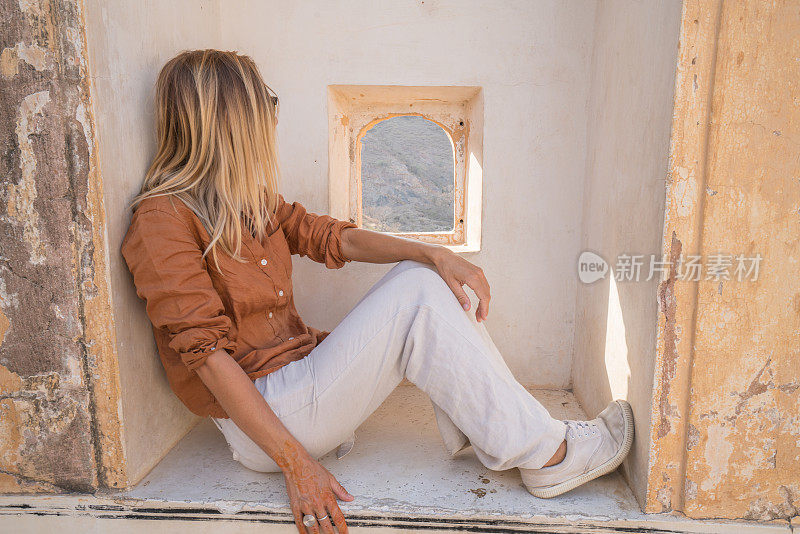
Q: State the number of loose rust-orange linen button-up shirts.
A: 1